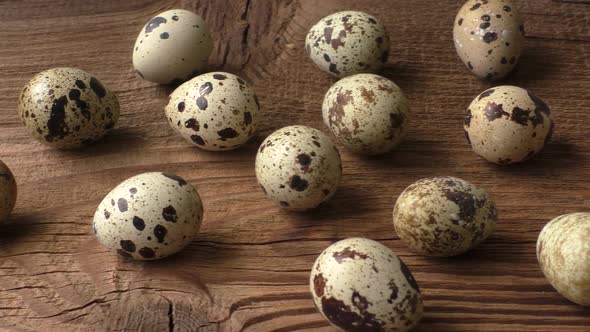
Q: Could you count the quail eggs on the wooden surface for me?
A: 13